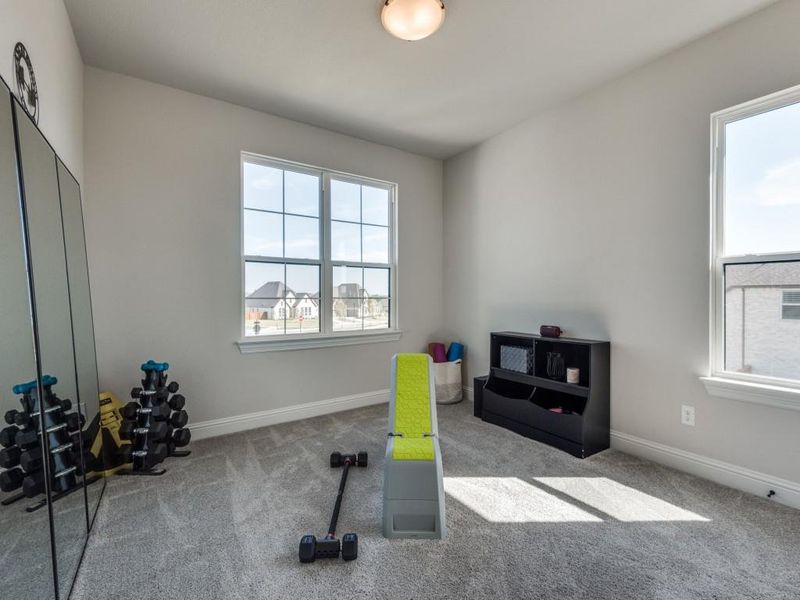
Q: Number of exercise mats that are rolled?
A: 2